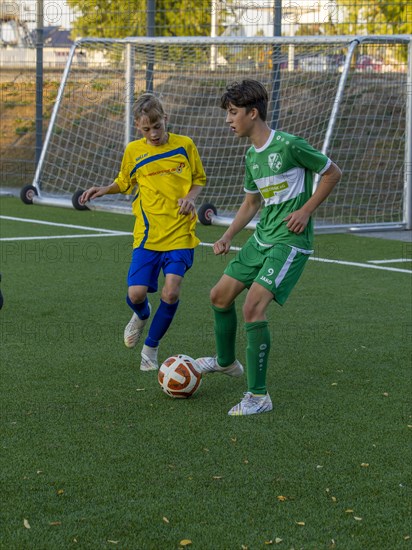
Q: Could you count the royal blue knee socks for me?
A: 2